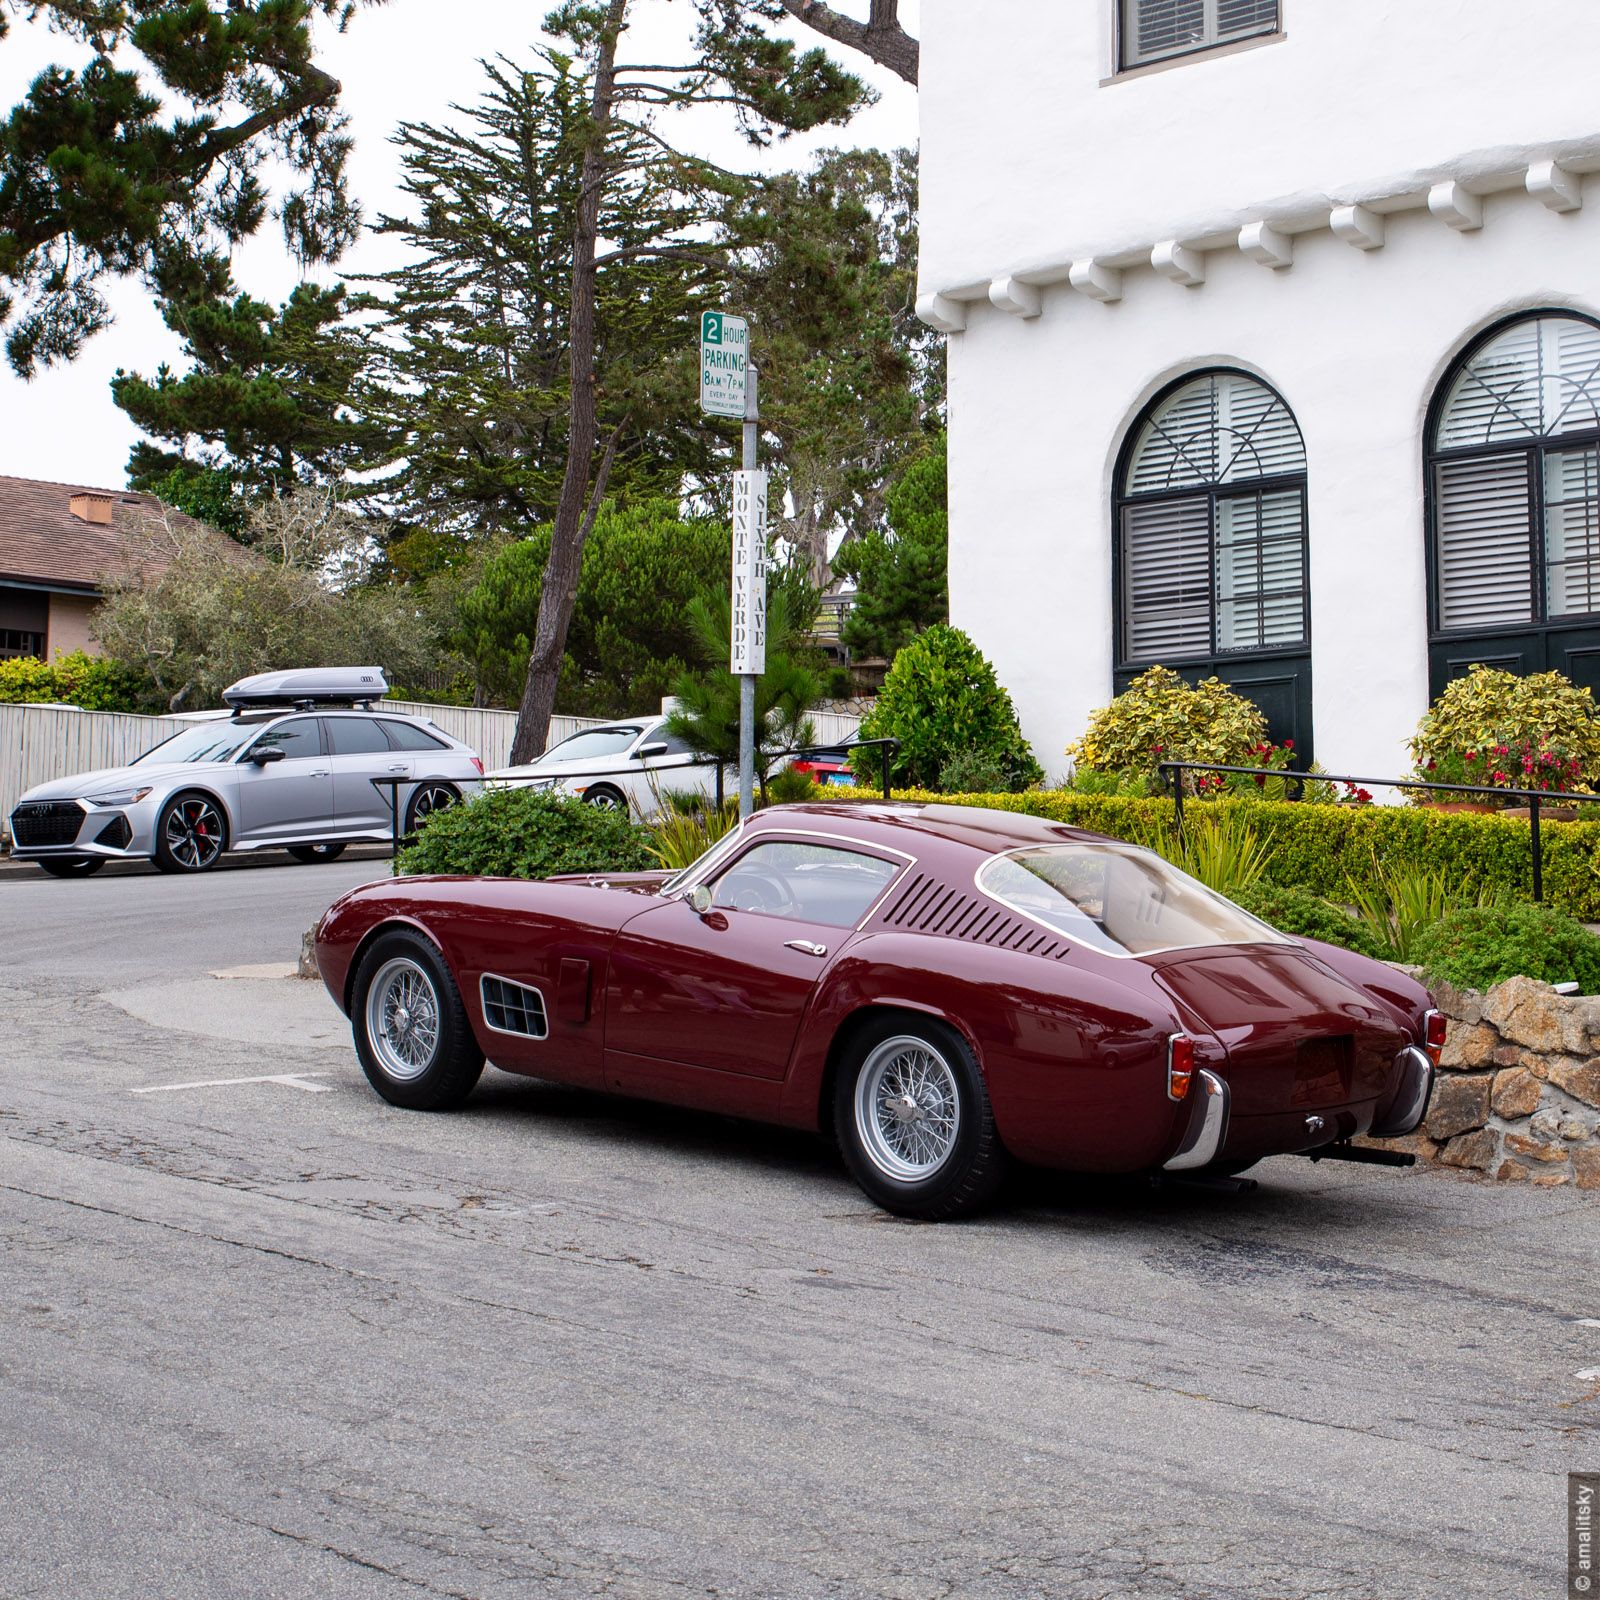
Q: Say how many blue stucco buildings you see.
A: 0